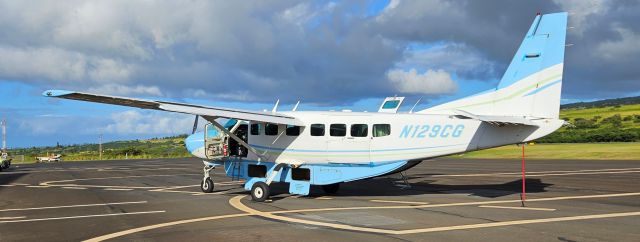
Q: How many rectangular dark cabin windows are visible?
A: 7